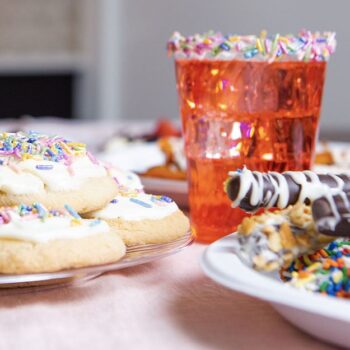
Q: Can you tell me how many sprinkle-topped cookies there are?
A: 4